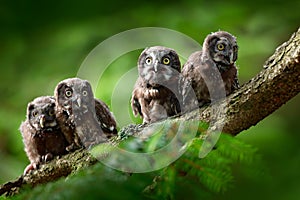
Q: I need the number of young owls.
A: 4